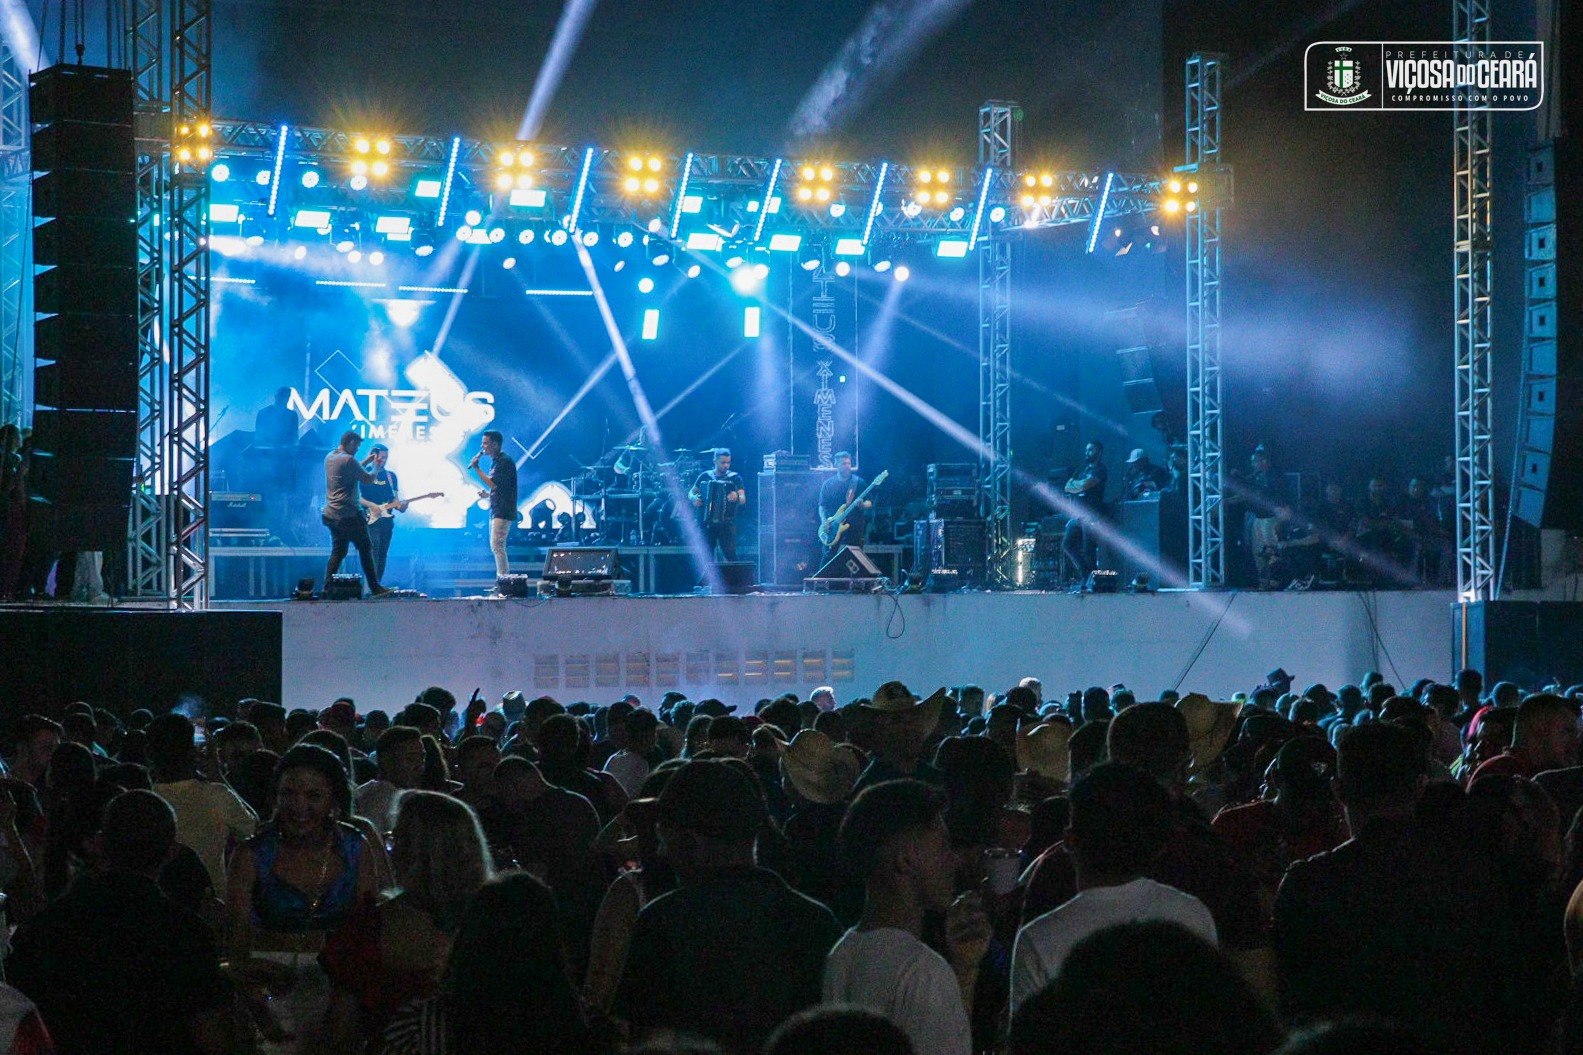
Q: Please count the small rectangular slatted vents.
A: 11